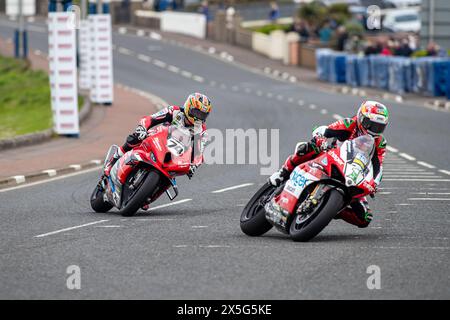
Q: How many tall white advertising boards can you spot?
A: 3